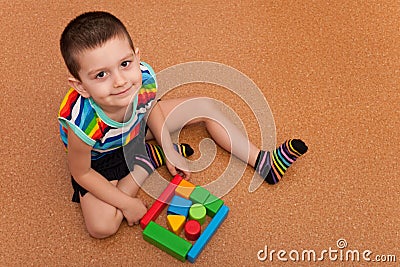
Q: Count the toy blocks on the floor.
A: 10